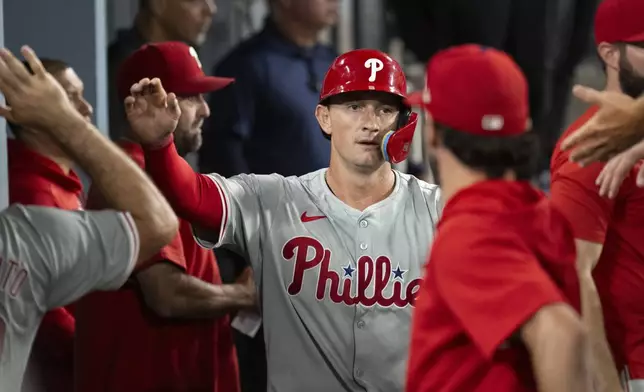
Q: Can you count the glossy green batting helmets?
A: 0